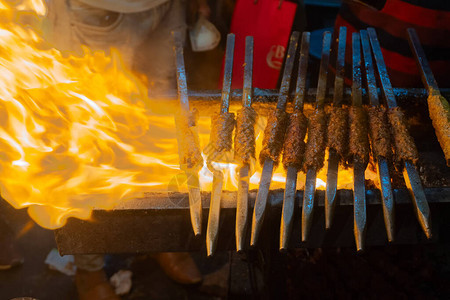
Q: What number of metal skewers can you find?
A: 11